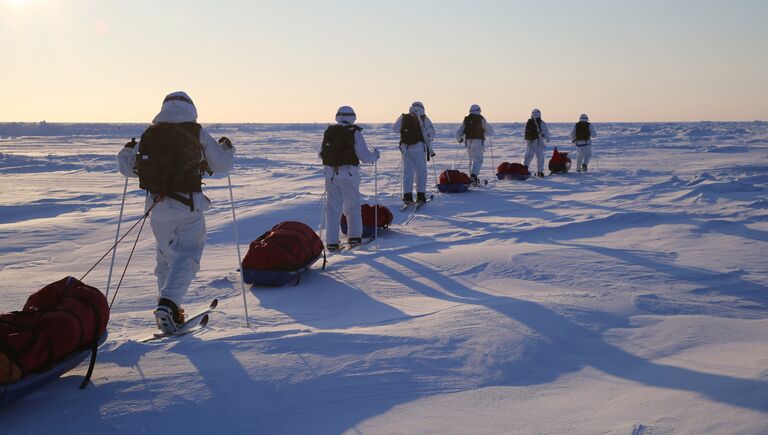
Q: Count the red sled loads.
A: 6